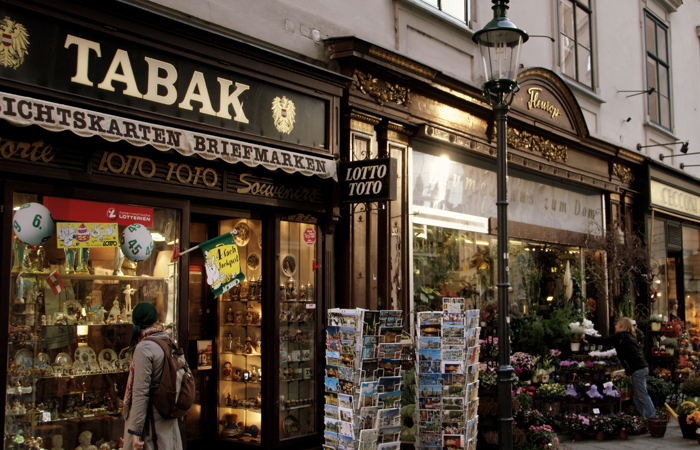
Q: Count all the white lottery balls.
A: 2